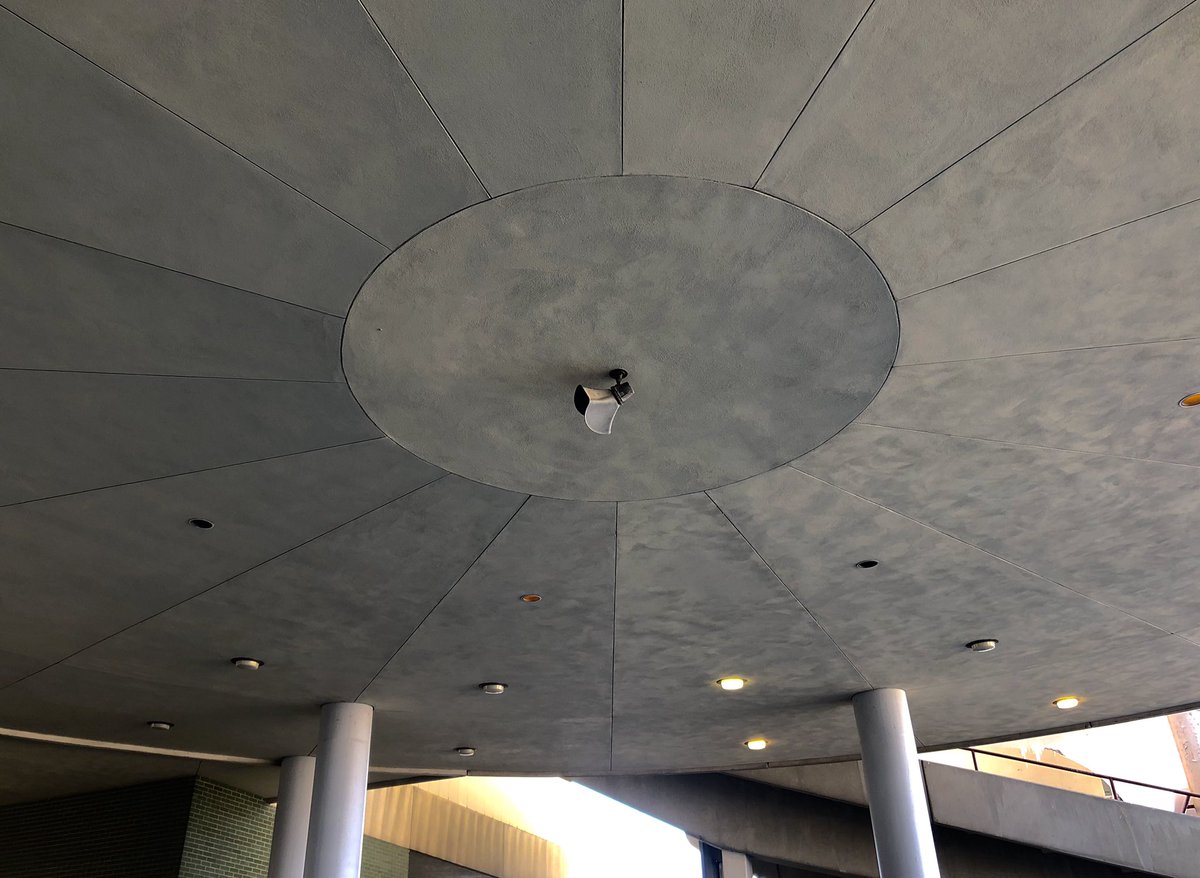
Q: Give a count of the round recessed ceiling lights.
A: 12